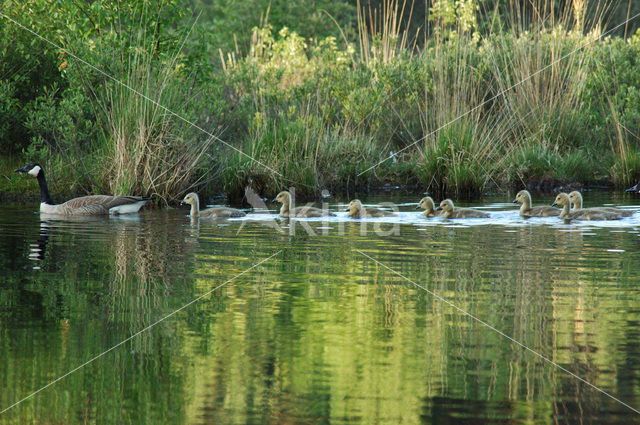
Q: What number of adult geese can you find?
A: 1